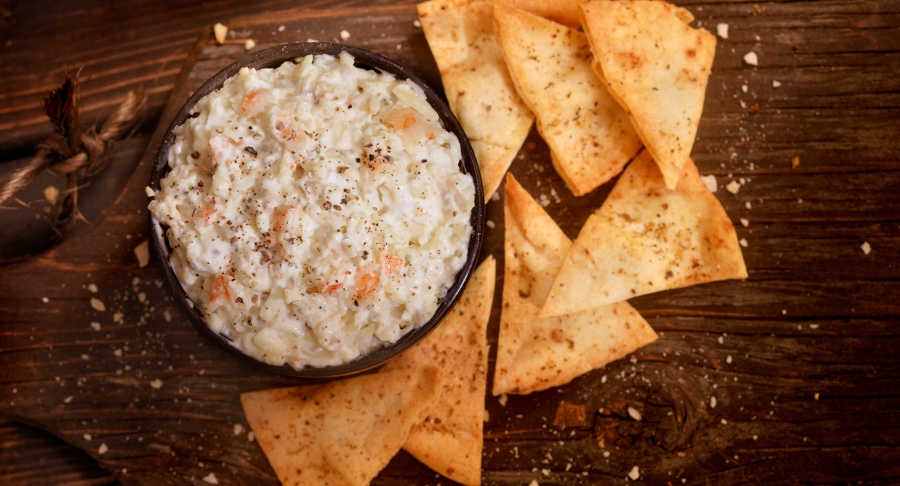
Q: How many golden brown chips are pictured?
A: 8